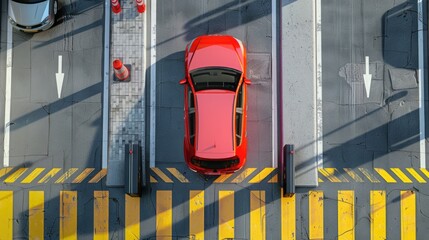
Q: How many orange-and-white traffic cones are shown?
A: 3